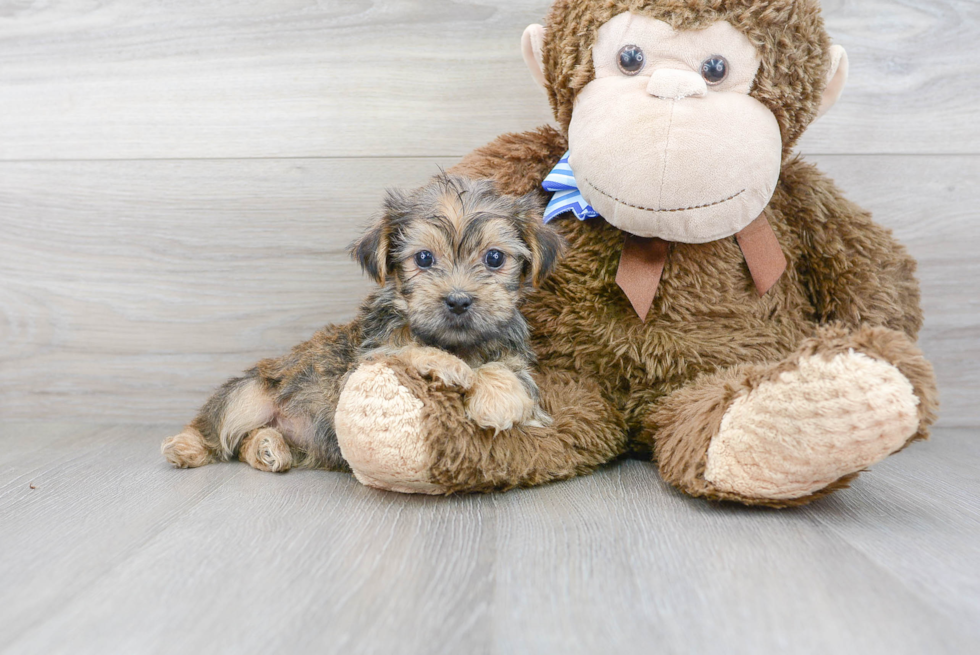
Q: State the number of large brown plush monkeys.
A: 1